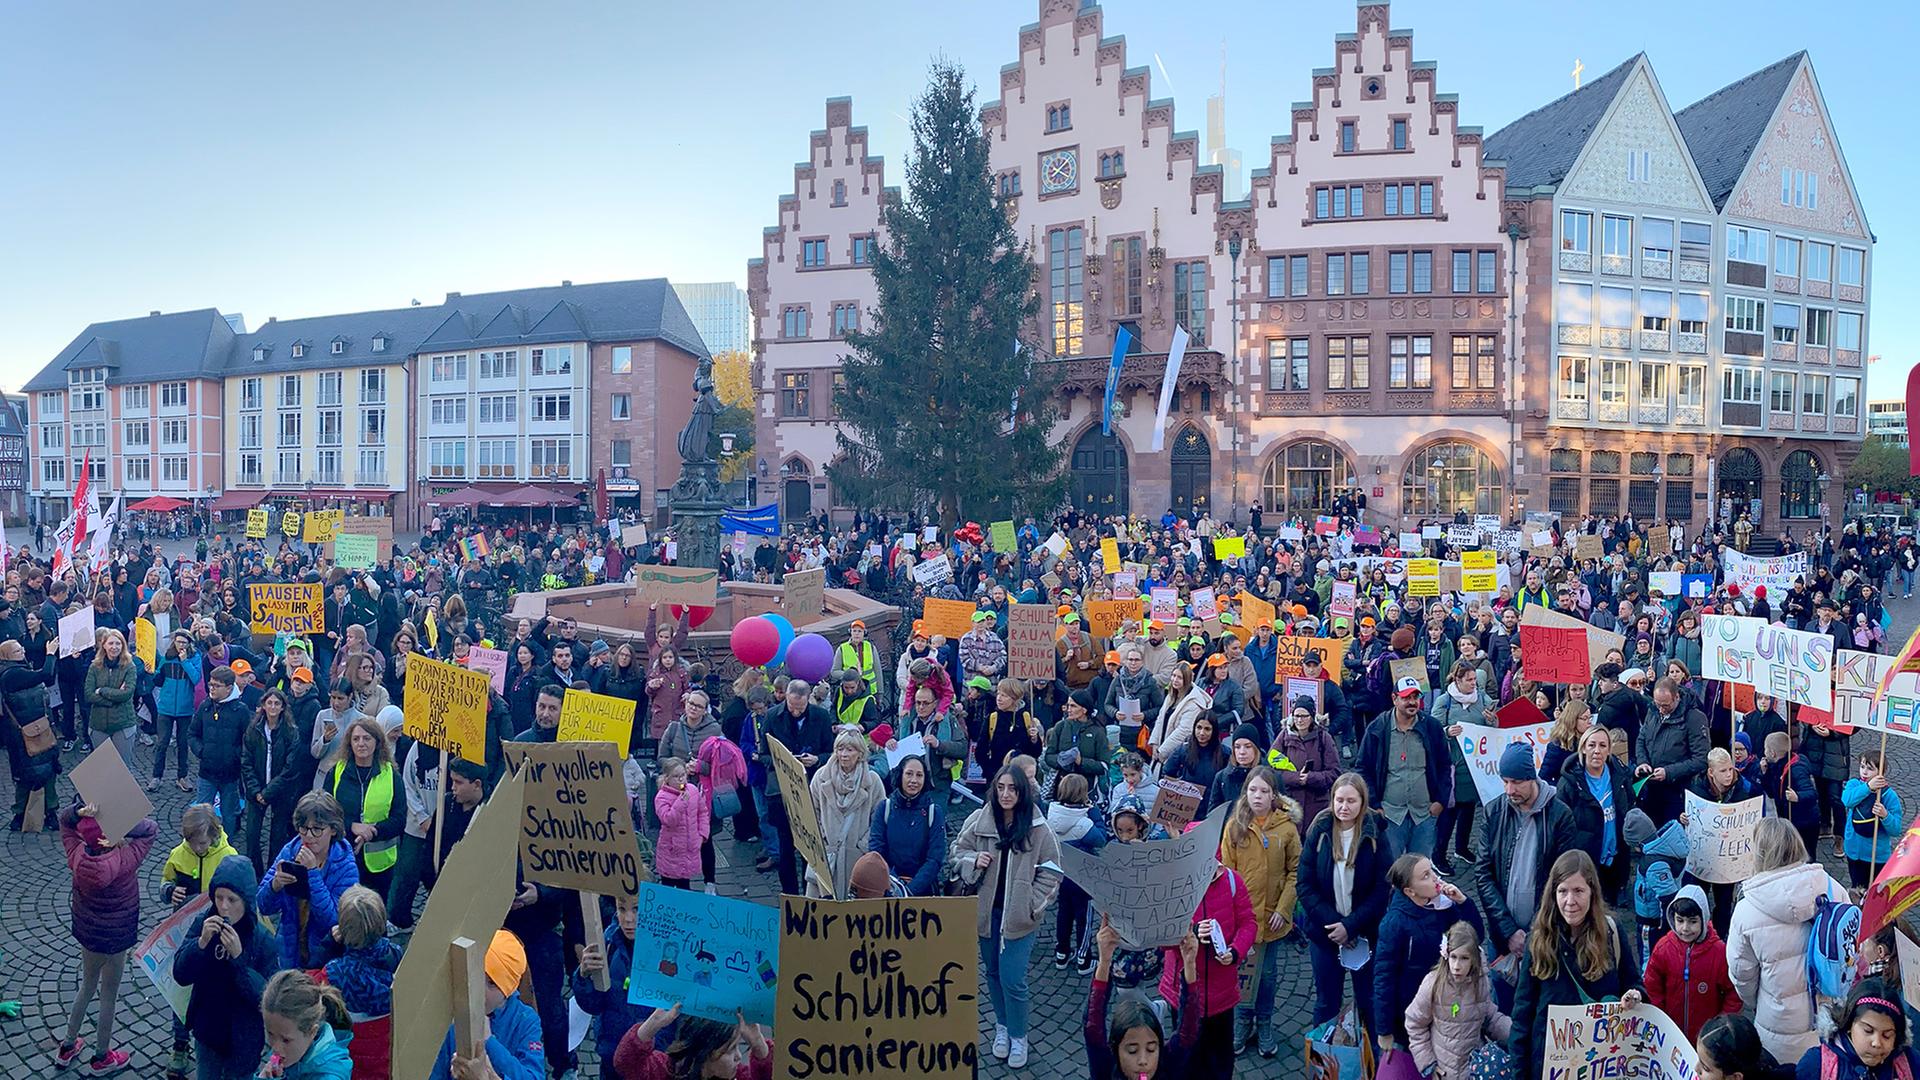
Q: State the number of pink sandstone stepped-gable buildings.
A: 3